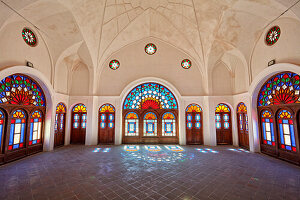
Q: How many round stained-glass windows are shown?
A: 5